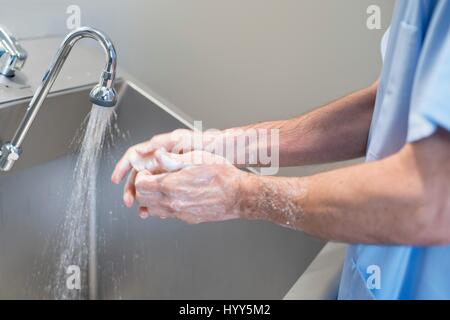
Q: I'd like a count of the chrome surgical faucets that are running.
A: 1